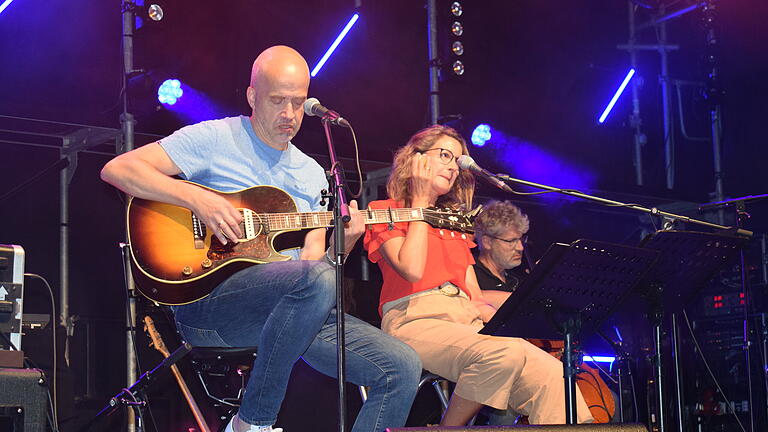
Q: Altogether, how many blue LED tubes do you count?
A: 4